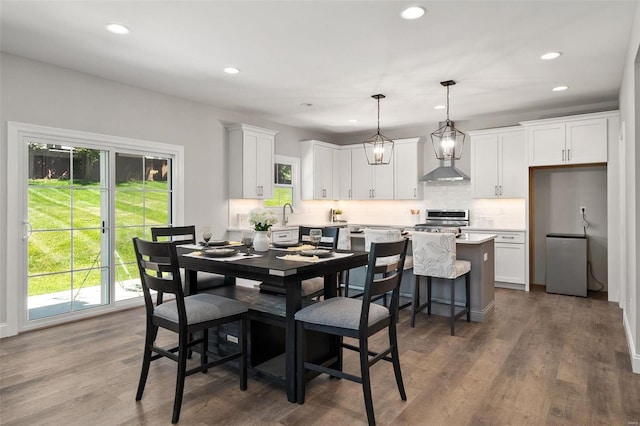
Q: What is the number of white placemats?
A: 4